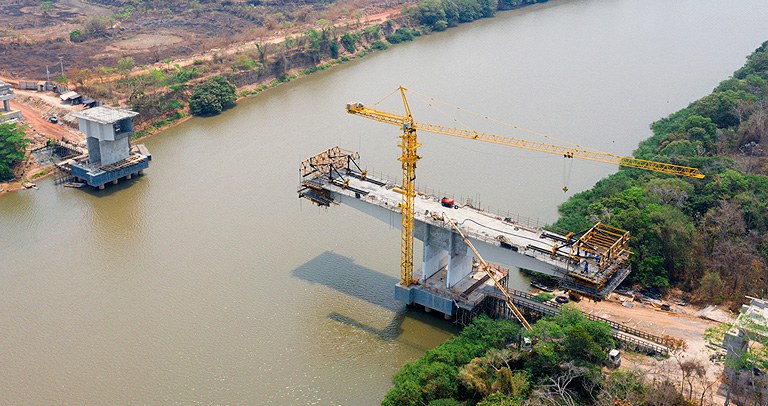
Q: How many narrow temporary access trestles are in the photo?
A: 1